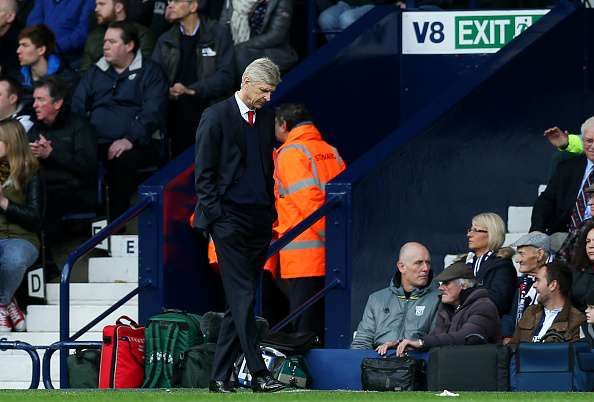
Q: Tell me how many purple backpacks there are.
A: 0